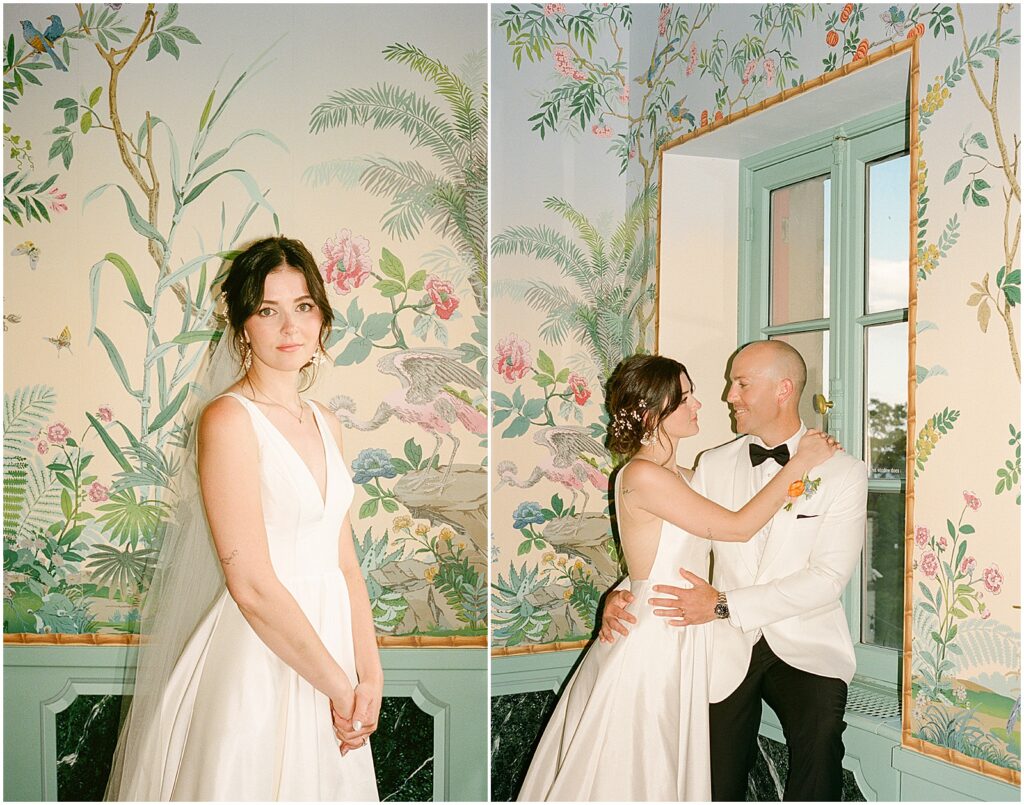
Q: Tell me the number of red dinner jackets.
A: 0